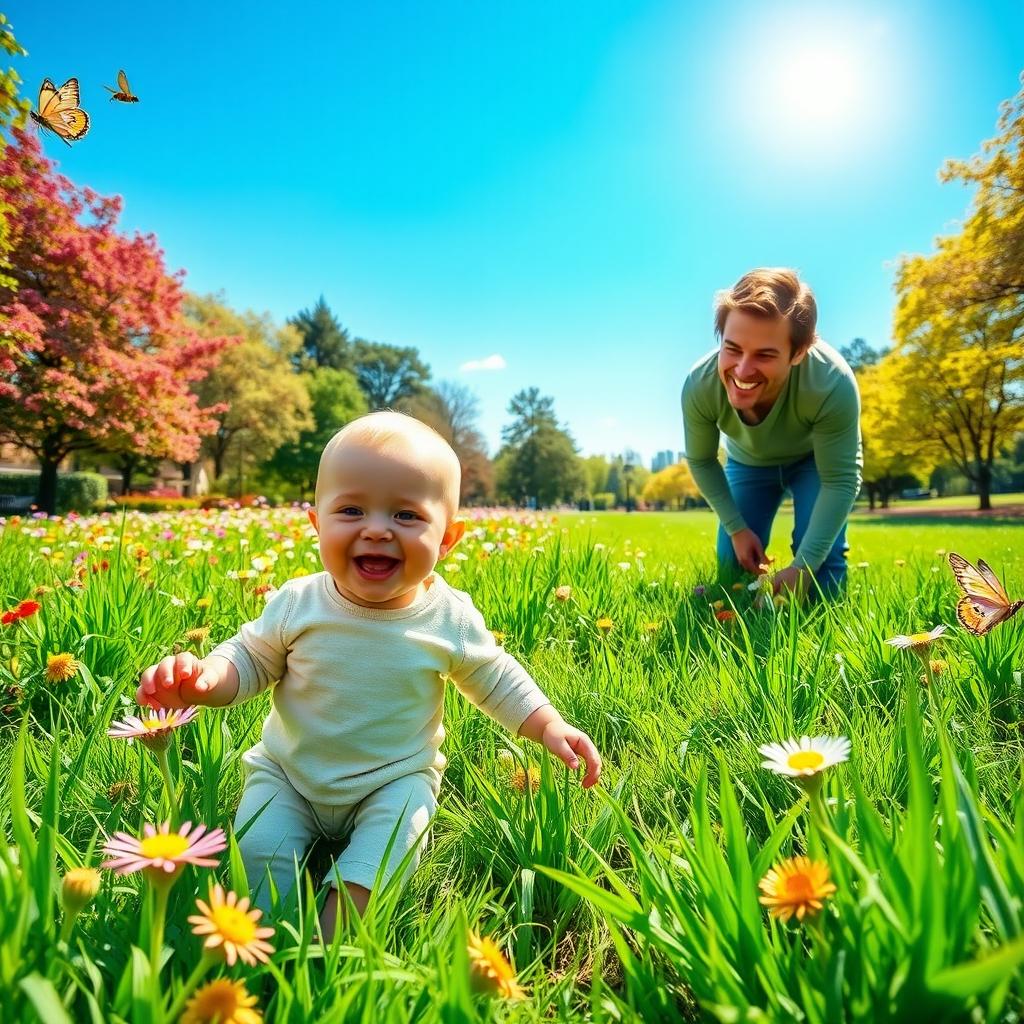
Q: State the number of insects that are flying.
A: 3